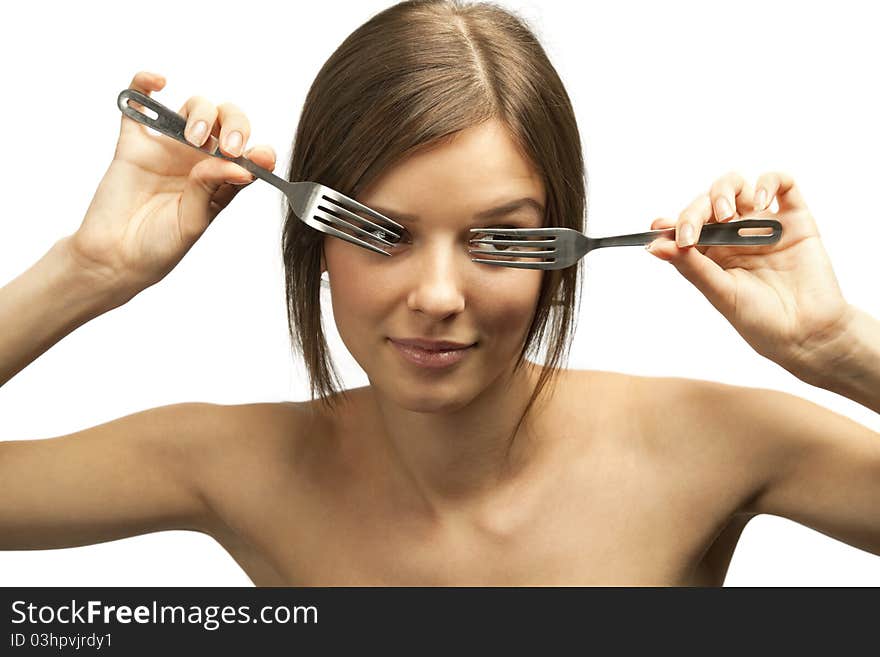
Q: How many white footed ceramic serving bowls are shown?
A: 0